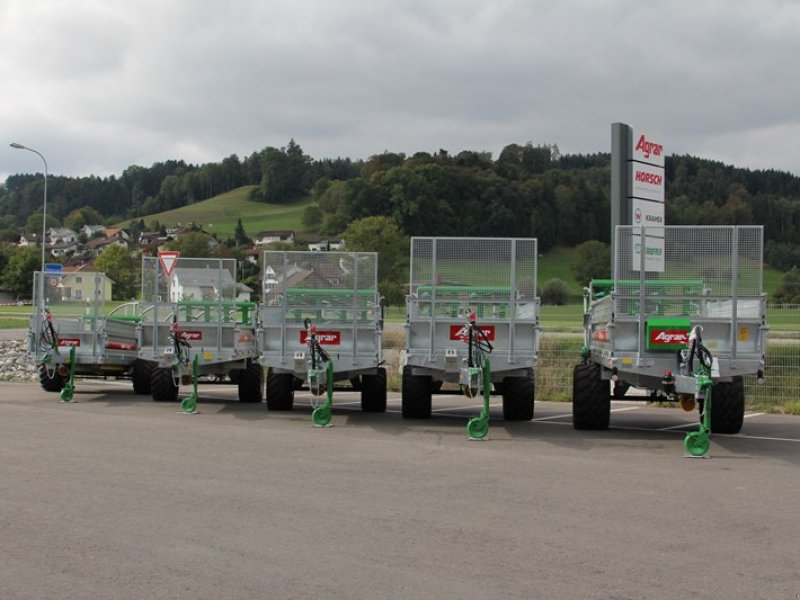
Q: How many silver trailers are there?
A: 5